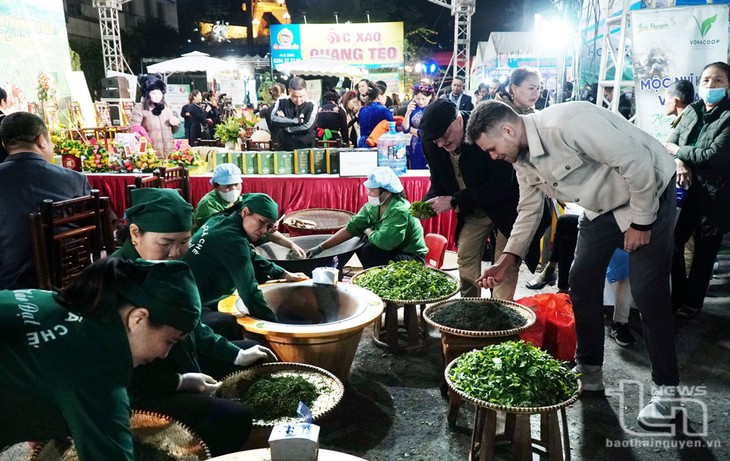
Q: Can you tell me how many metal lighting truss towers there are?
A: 3